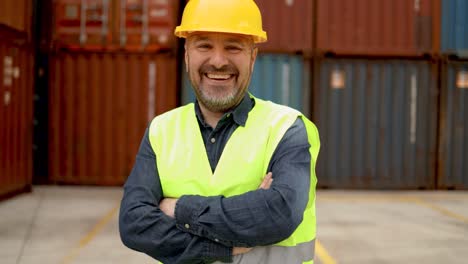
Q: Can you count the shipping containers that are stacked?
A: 10